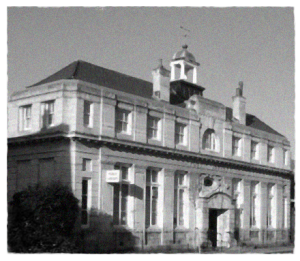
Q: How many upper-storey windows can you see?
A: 11